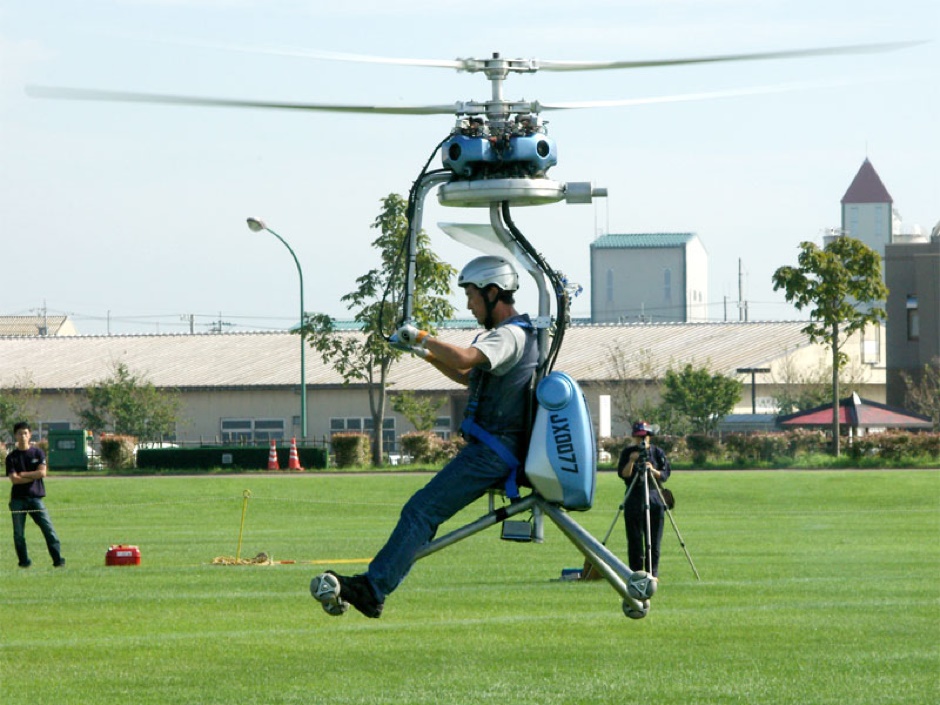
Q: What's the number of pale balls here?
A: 4